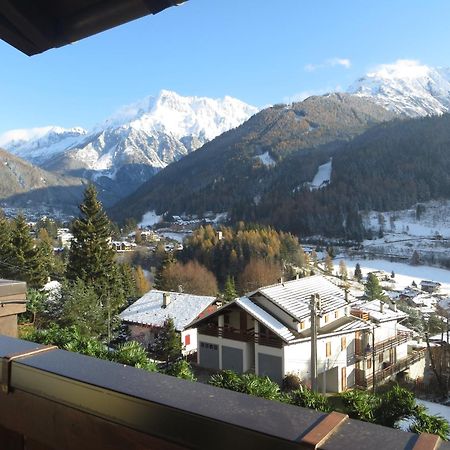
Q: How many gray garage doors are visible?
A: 3